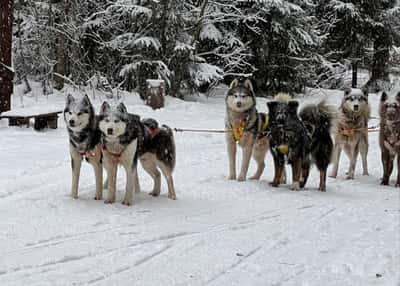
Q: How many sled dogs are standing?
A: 6